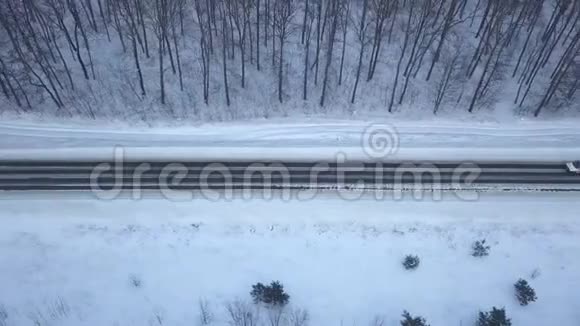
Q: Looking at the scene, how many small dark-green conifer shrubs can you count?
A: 6